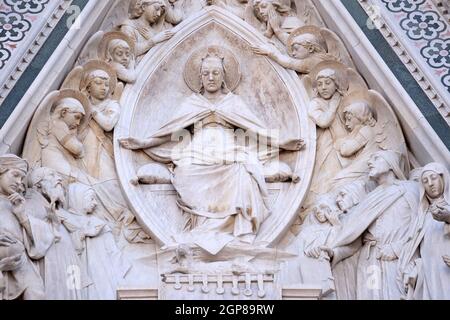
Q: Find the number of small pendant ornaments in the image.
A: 7